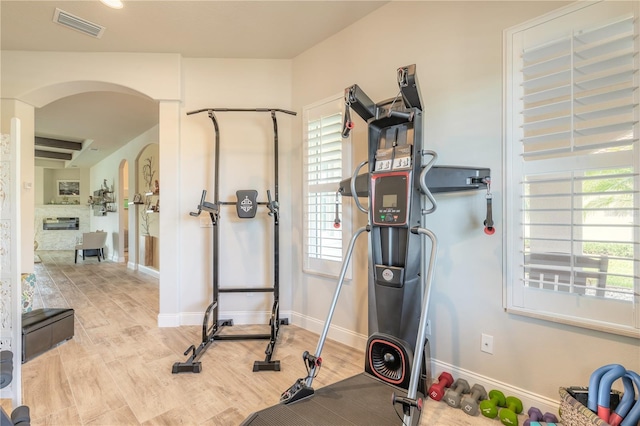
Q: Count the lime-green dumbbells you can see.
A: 2